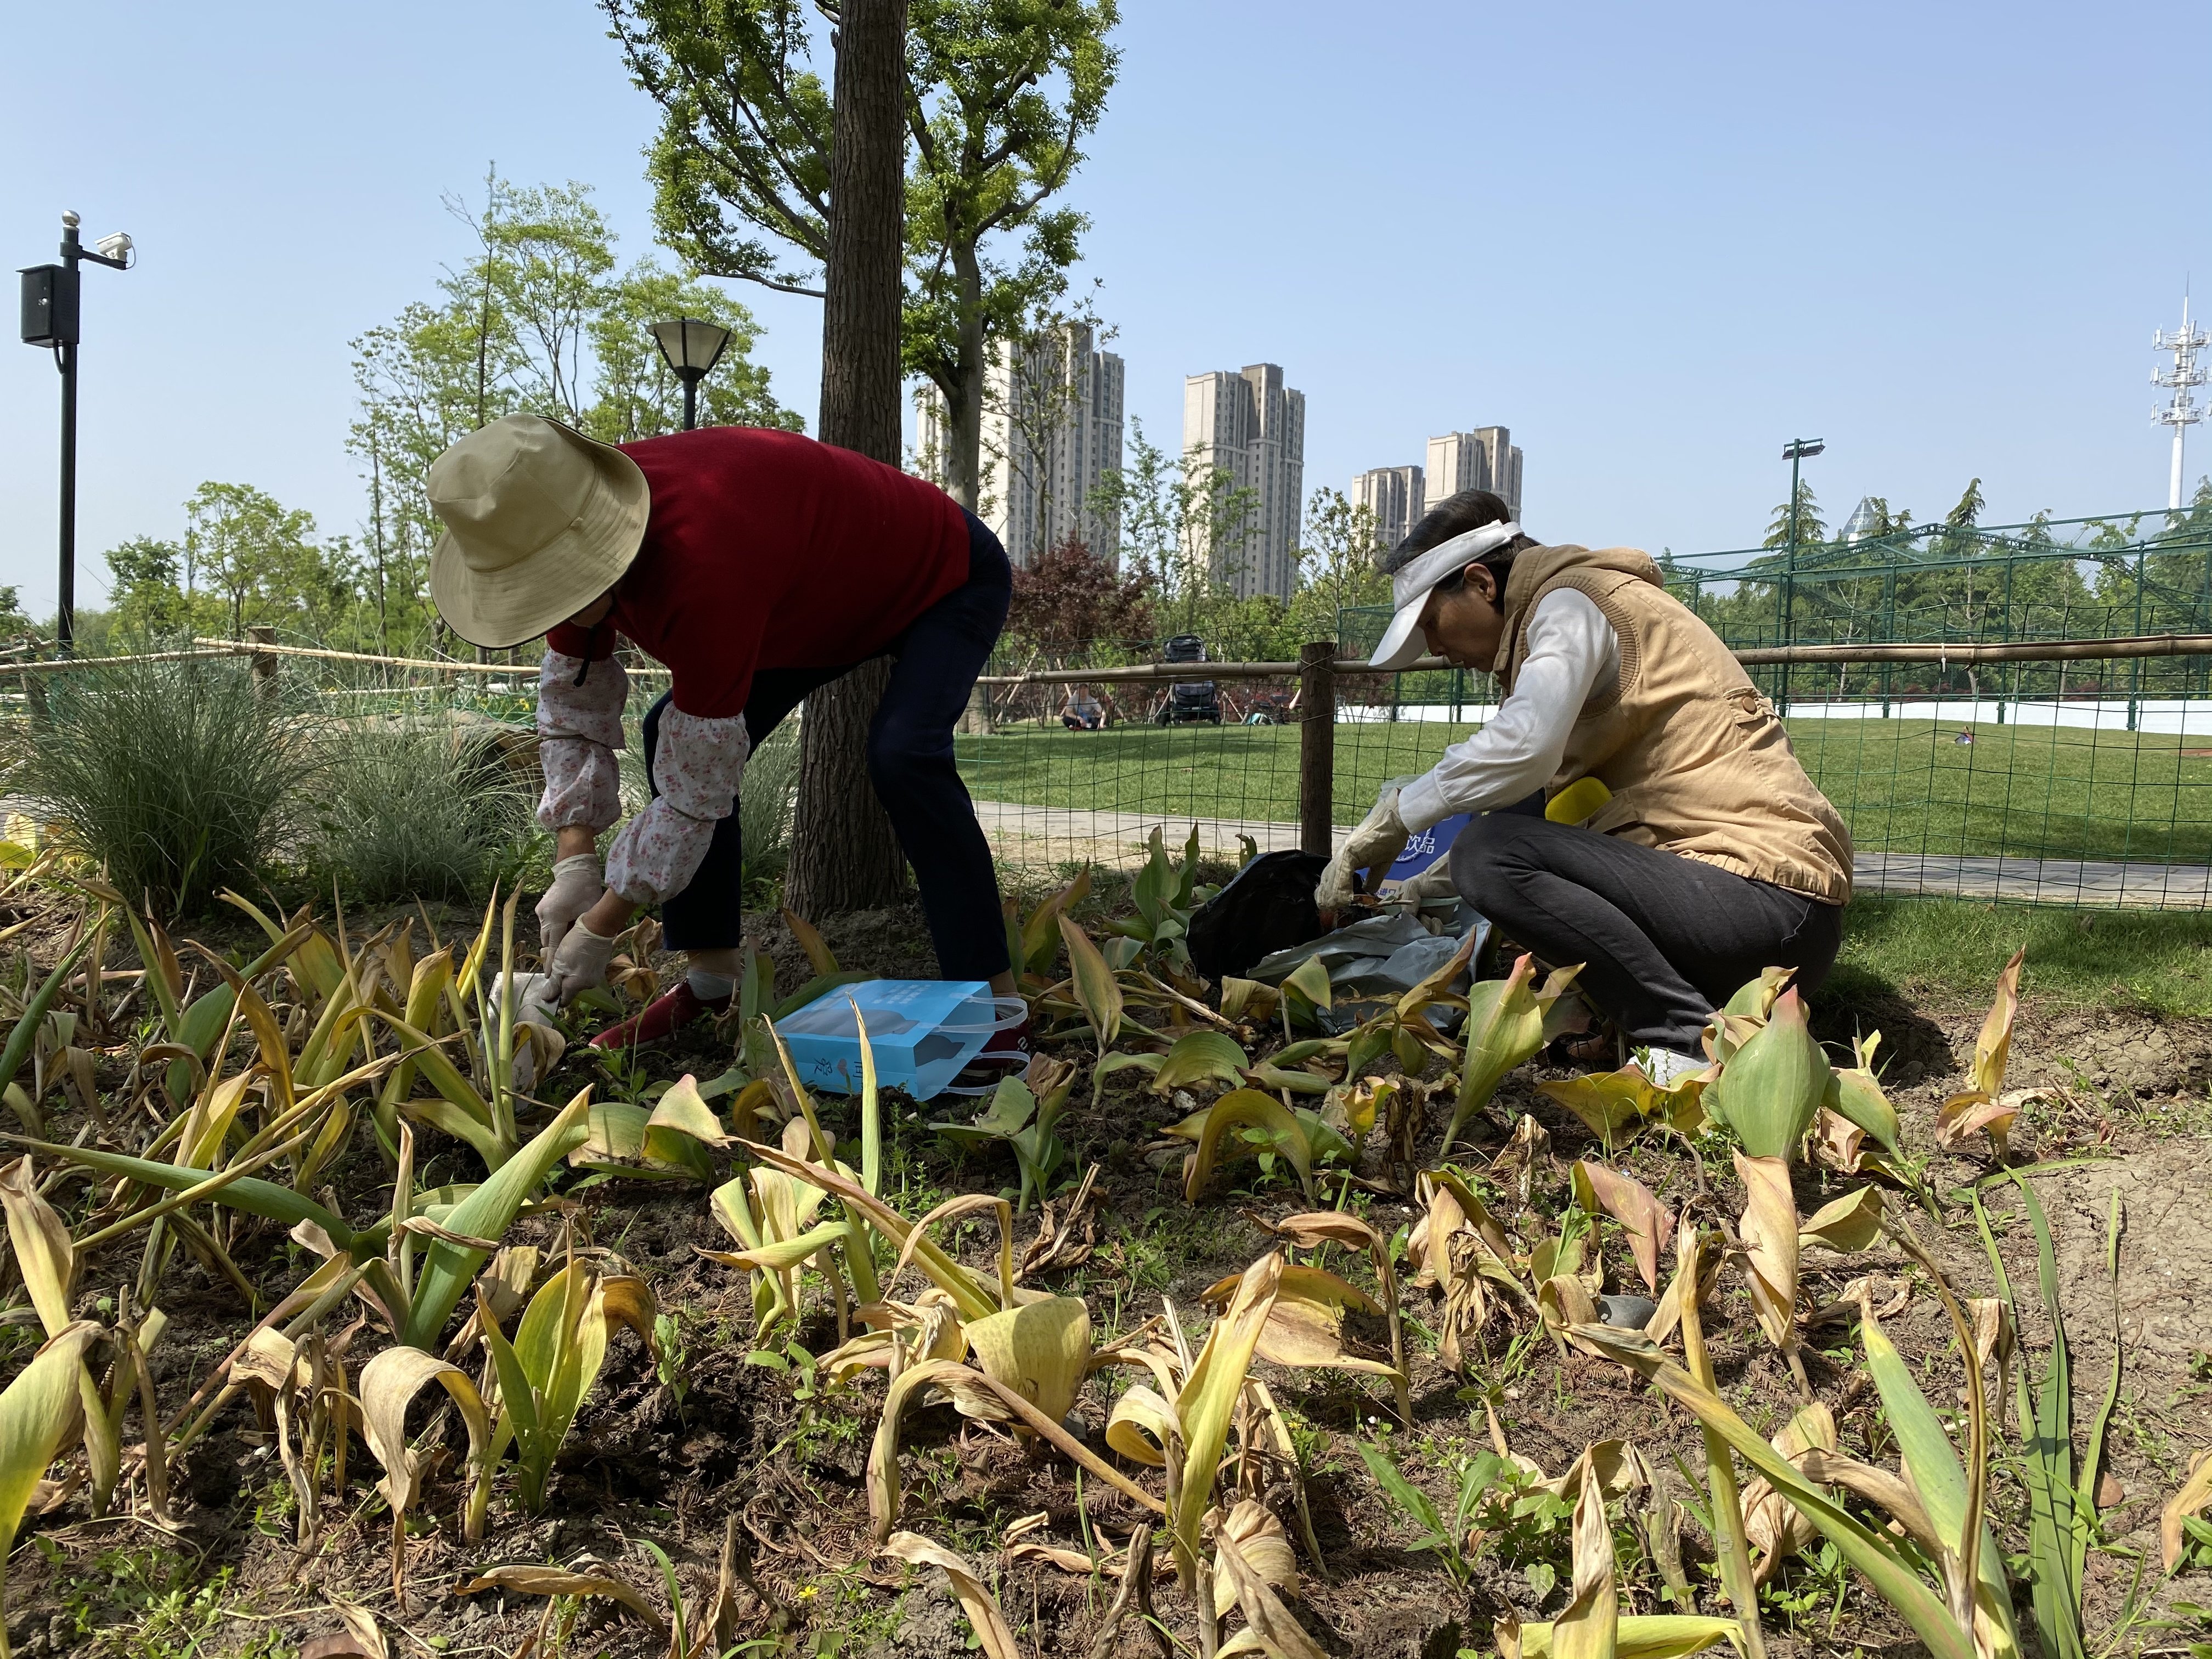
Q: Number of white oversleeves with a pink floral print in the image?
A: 2